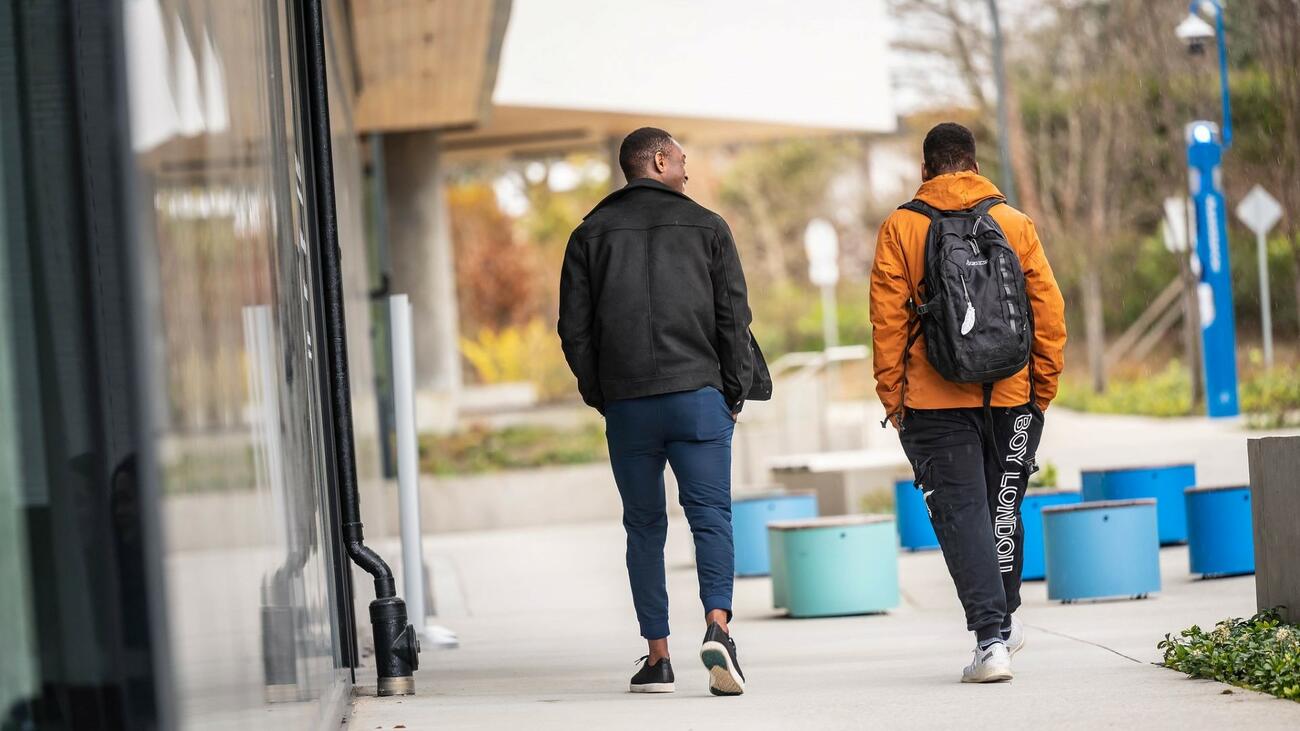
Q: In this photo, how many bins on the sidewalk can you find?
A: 7